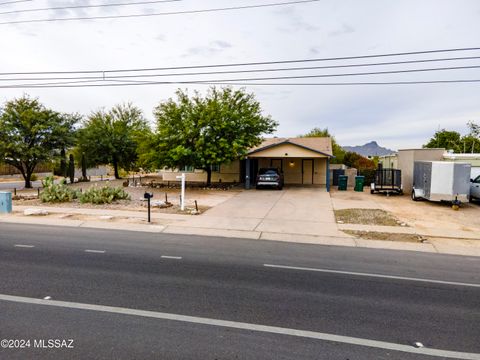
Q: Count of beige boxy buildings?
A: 1